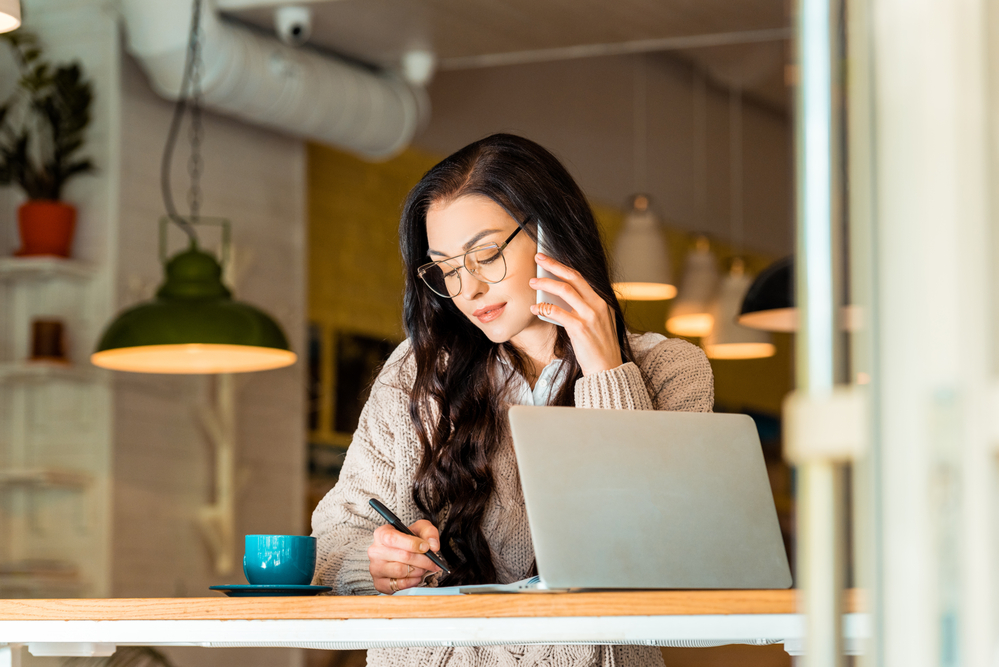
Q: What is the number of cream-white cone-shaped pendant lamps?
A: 3